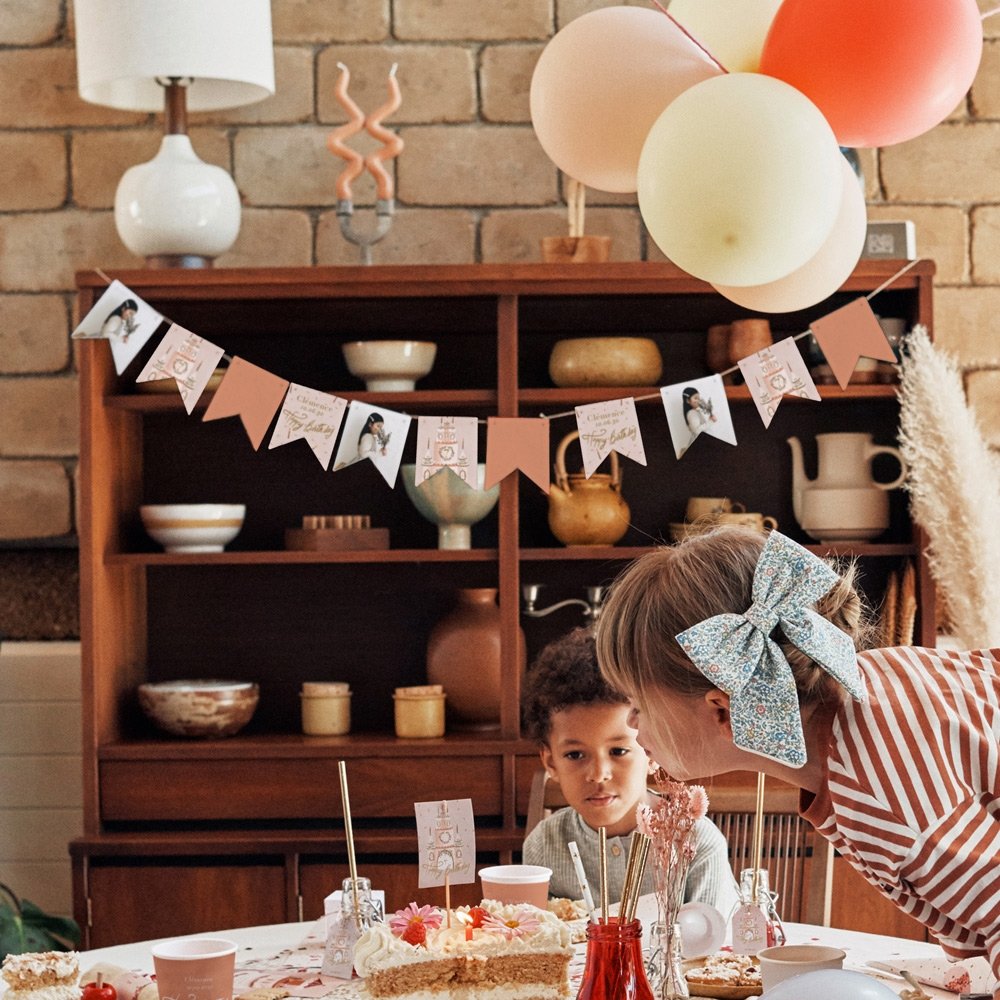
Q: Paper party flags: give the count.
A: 11